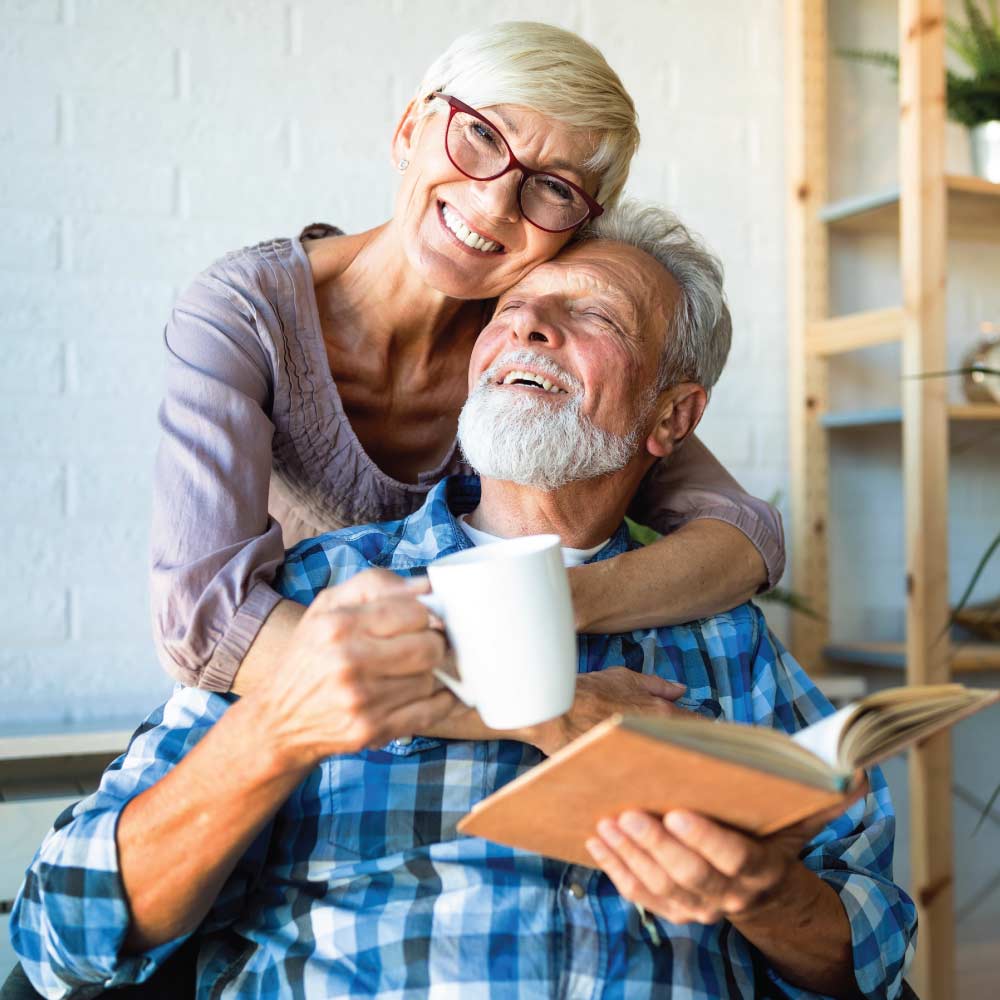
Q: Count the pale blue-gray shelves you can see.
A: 3